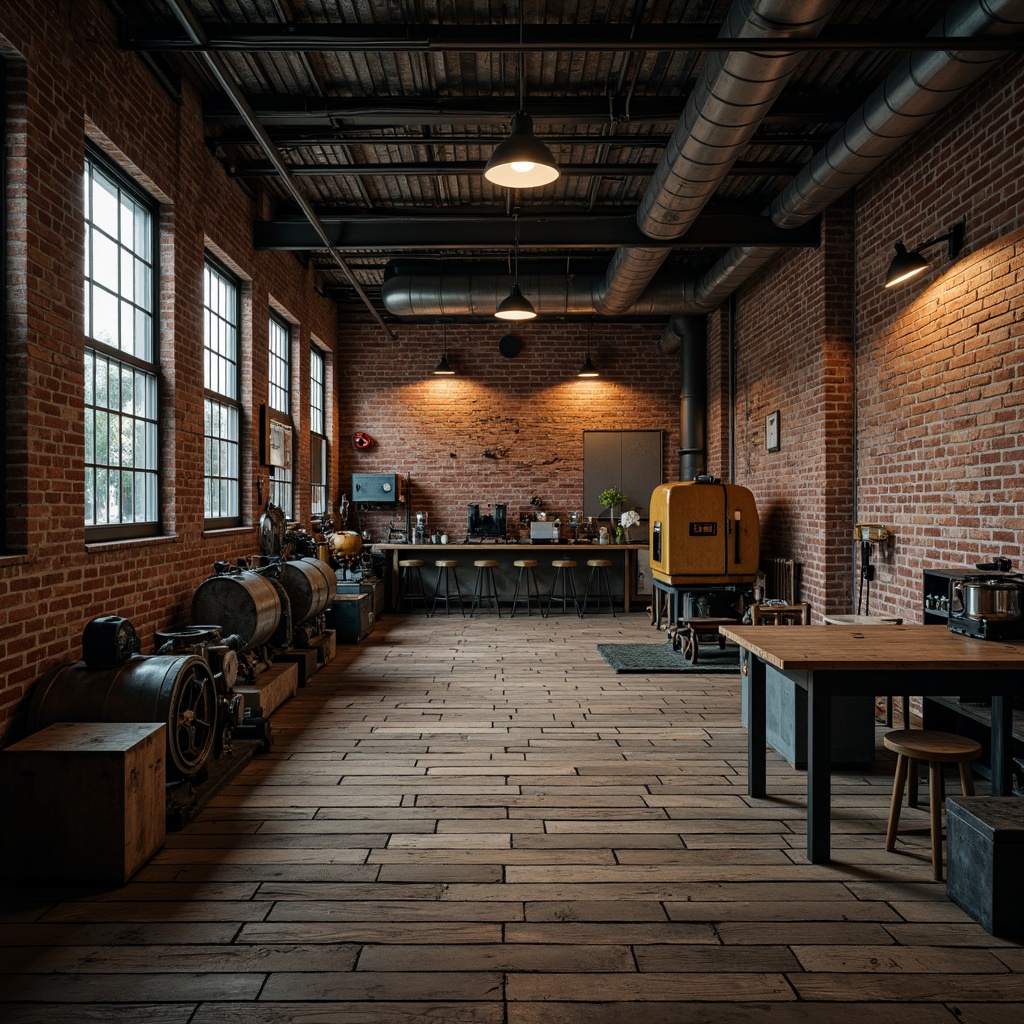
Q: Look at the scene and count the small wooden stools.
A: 7